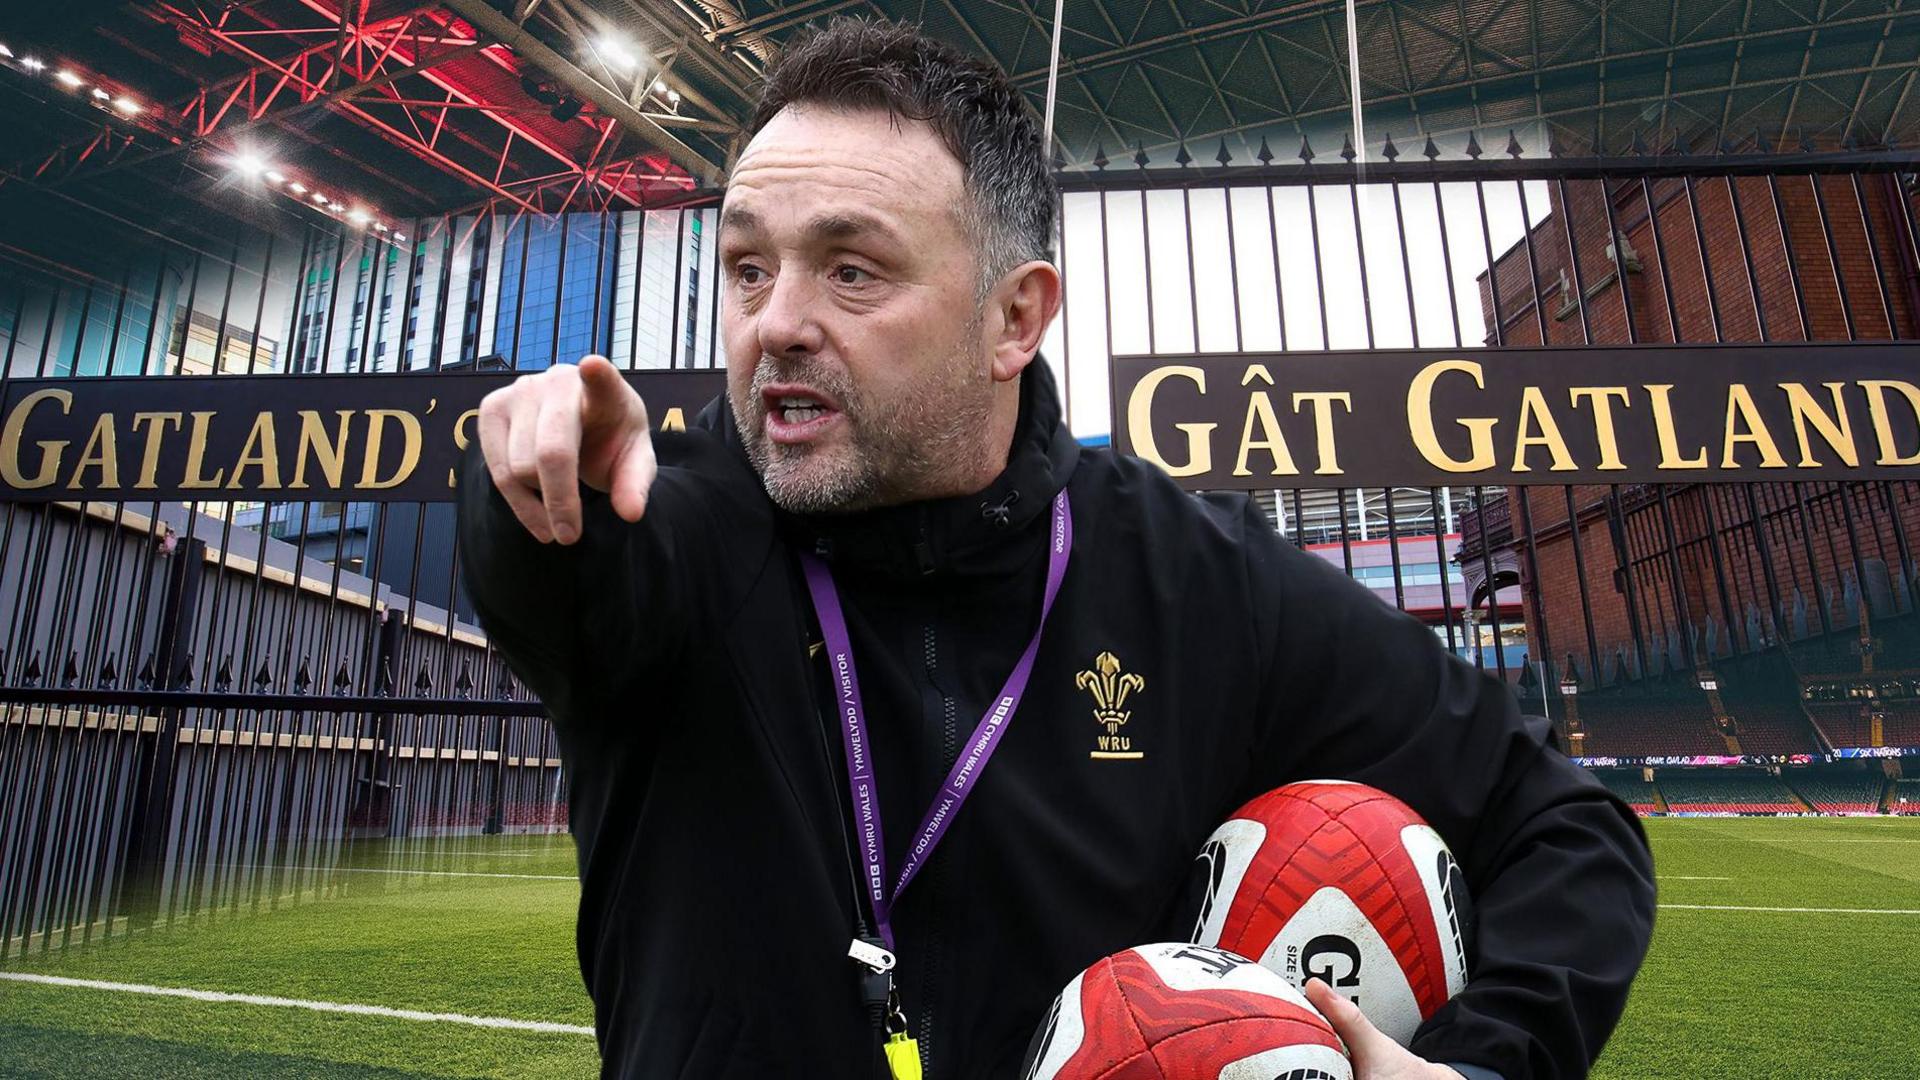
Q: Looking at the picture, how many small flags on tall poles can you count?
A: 0